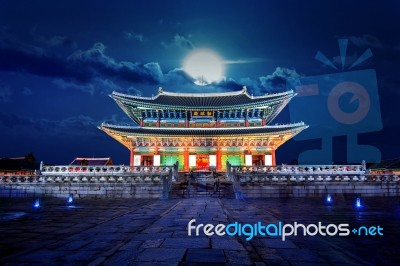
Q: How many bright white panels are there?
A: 6